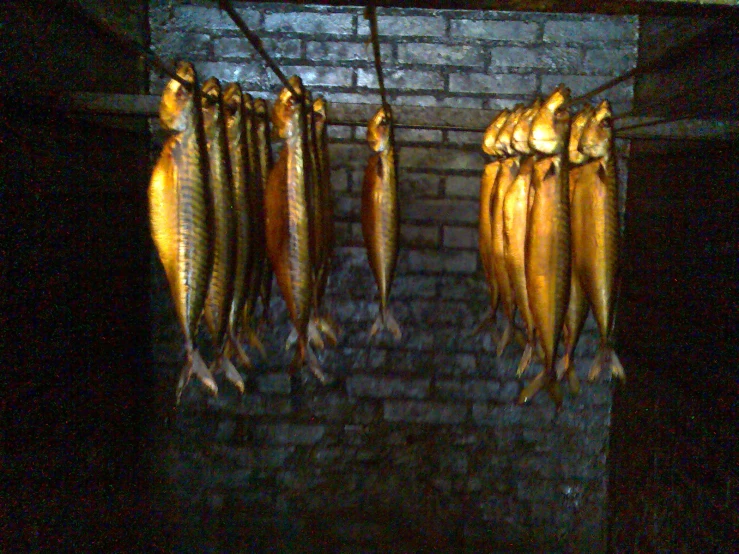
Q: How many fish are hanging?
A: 15